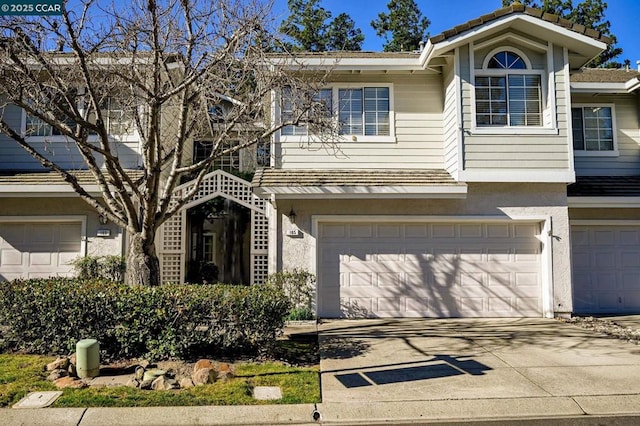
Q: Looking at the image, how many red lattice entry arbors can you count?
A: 0